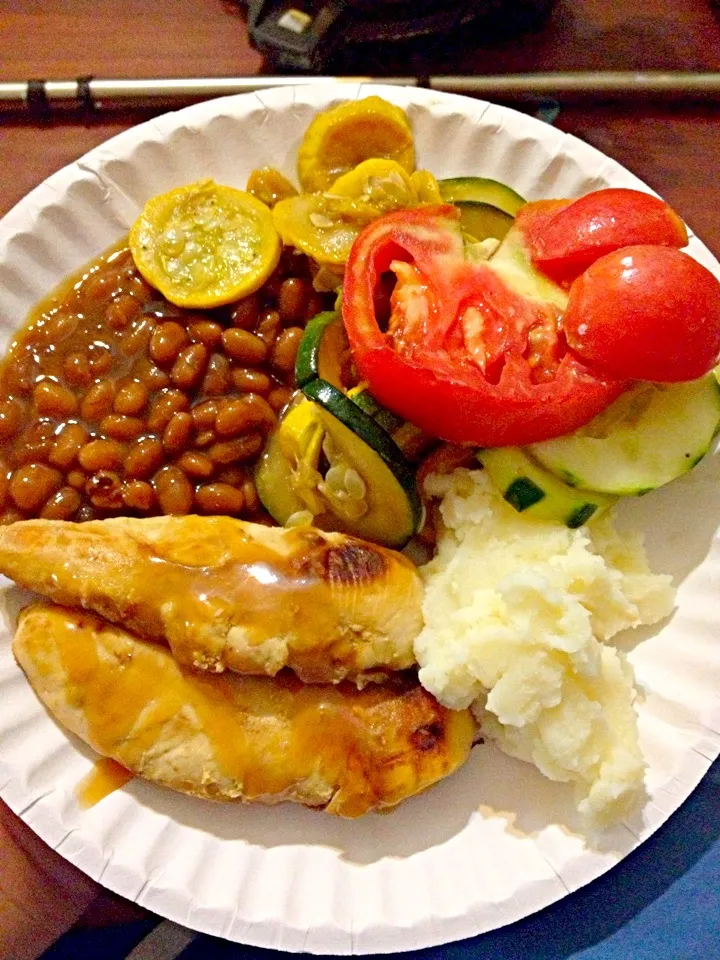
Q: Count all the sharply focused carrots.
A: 0